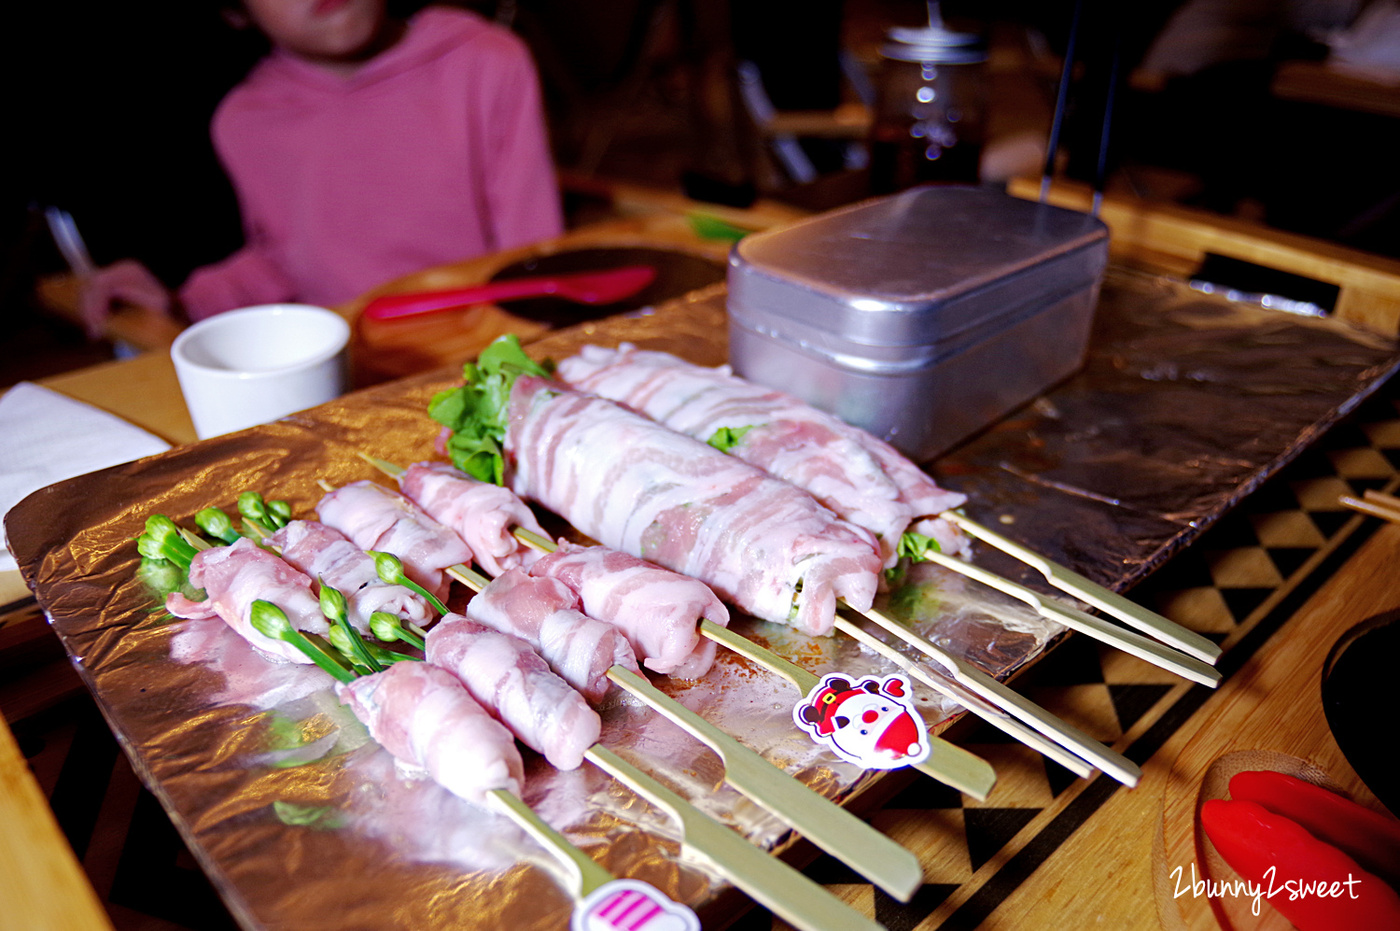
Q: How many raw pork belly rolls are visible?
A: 10